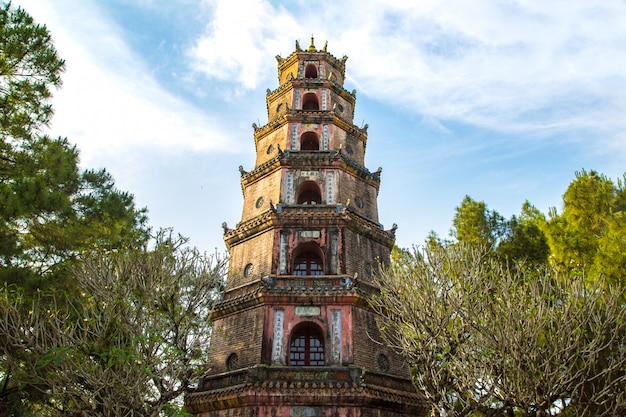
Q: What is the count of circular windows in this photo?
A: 10